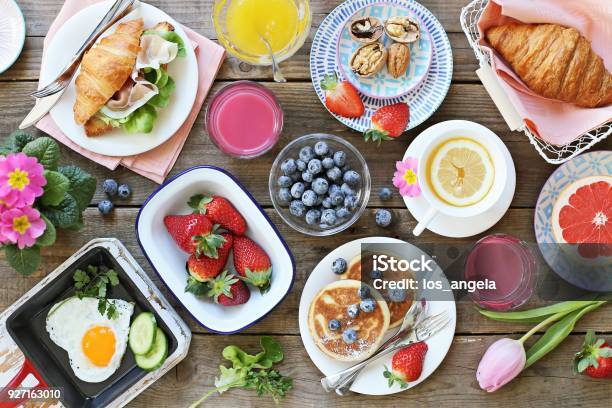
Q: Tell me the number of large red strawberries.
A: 9